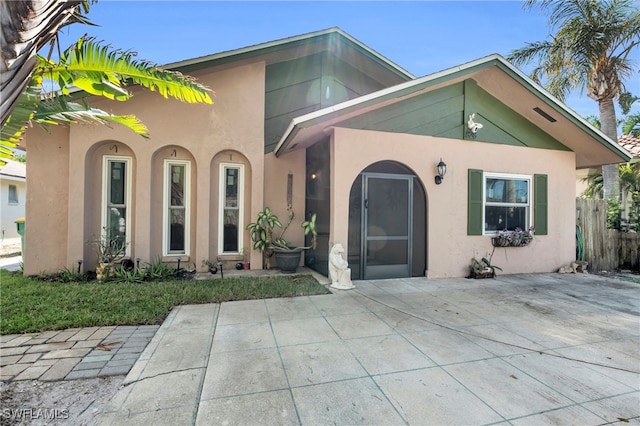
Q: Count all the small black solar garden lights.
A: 4